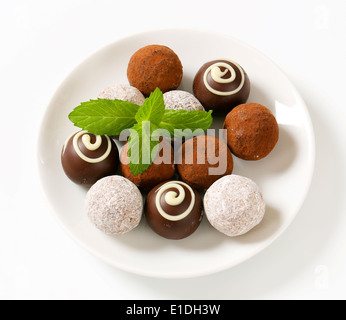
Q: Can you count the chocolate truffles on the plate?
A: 11